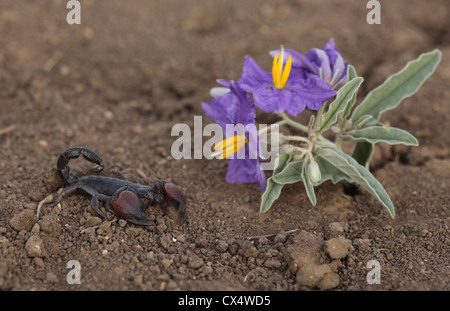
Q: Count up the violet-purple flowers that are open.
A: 2